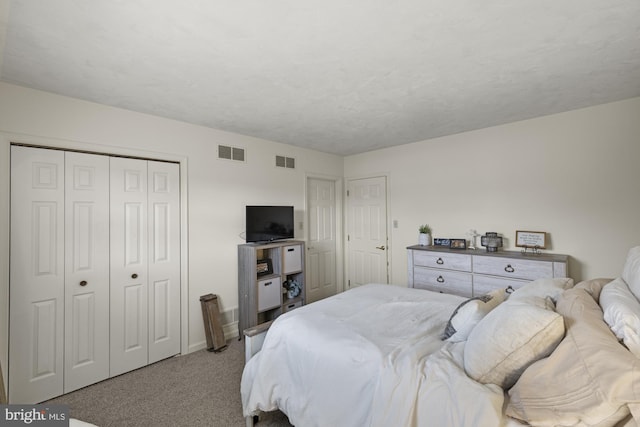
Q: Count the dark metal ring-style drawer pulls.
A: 4